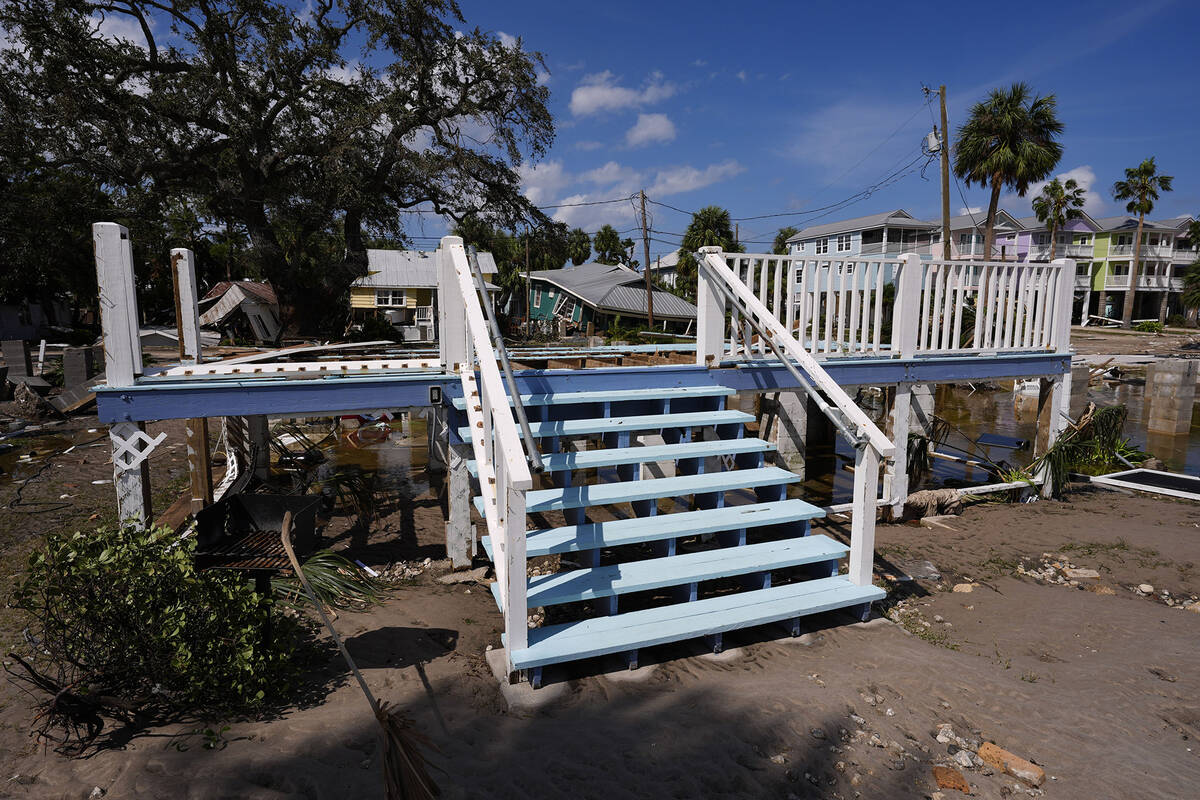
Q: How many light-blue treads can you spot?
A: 7